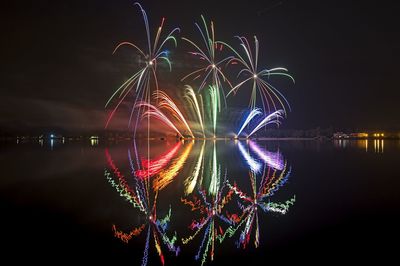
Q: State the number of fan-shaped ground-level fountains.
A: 6